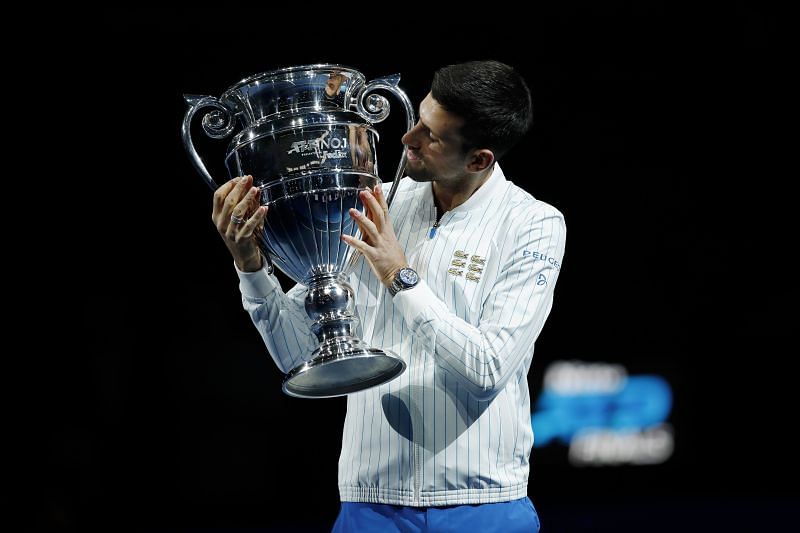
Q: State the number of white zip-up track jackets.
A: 1